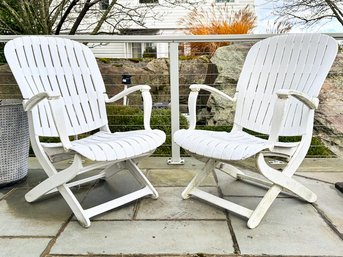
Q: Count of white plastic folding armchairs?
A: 2